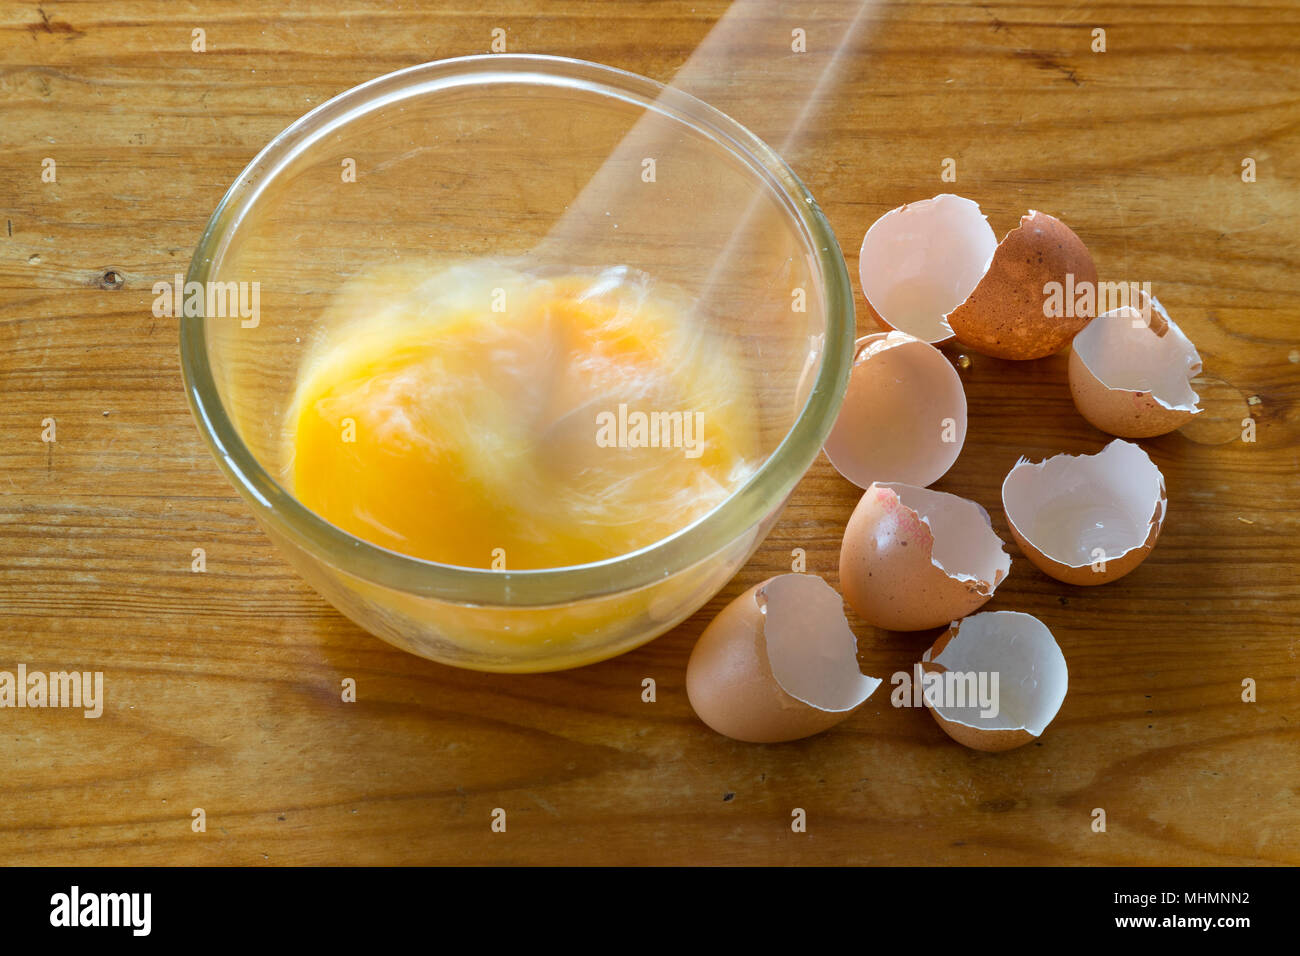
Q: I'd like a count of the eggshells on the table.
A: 8